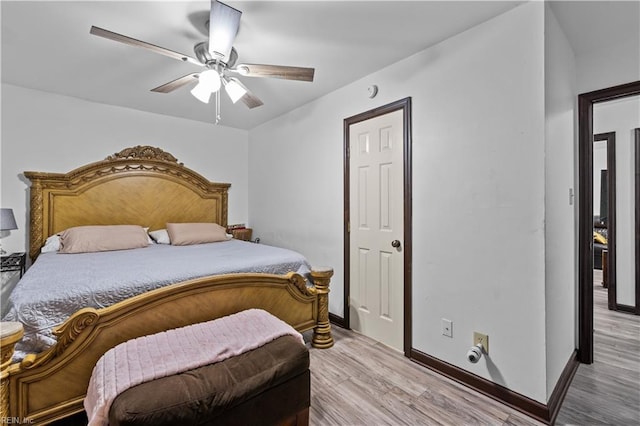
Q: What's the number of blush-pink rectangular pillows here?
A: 2